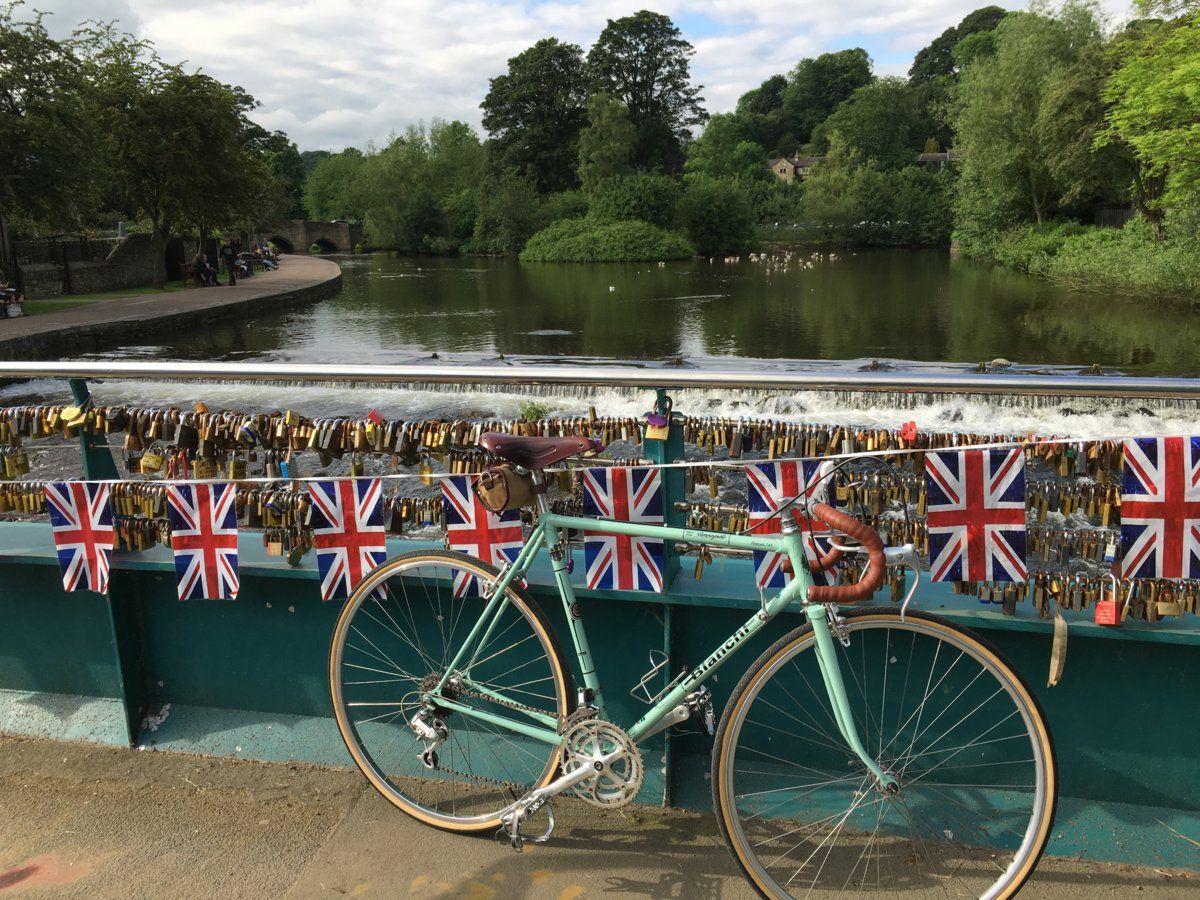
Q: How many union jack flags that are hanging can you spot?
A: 8